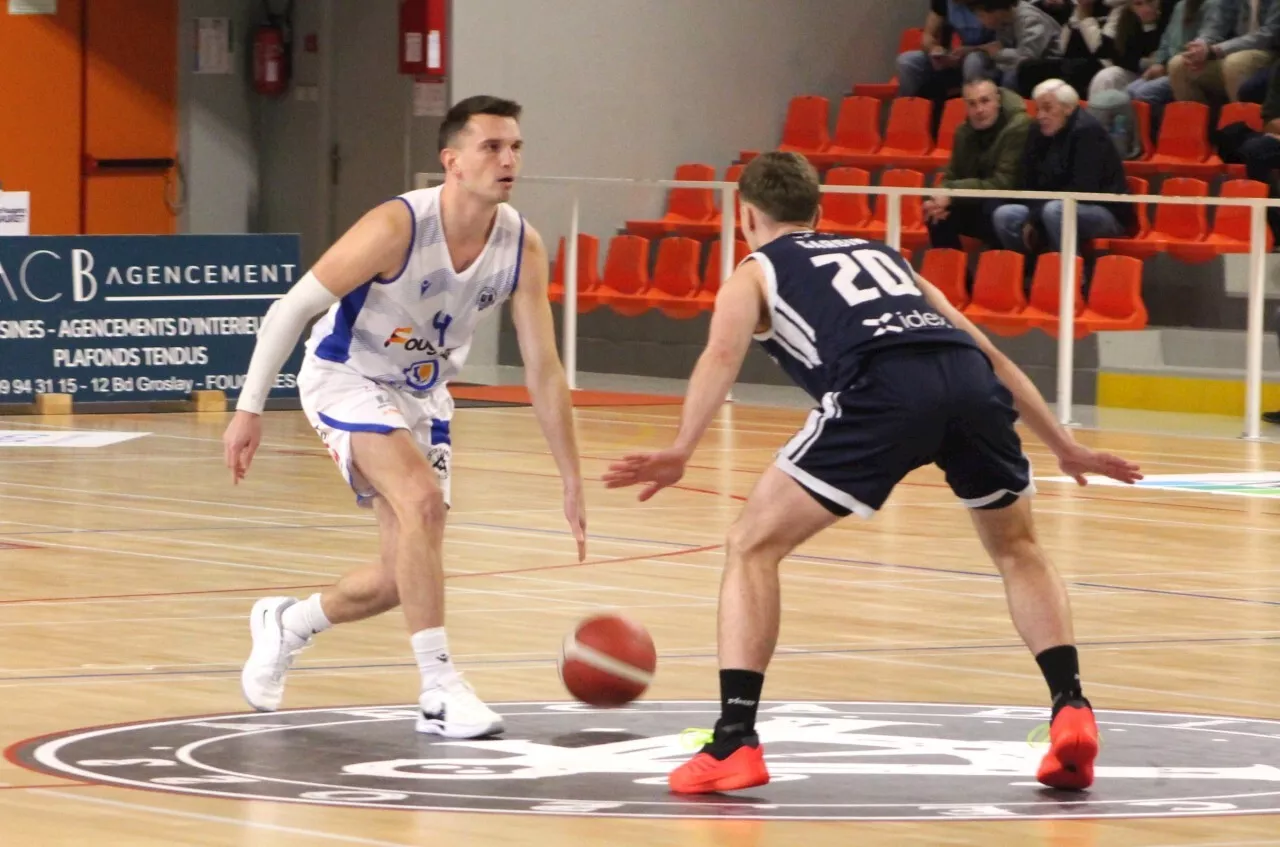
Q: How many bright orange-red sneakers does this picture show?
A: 2